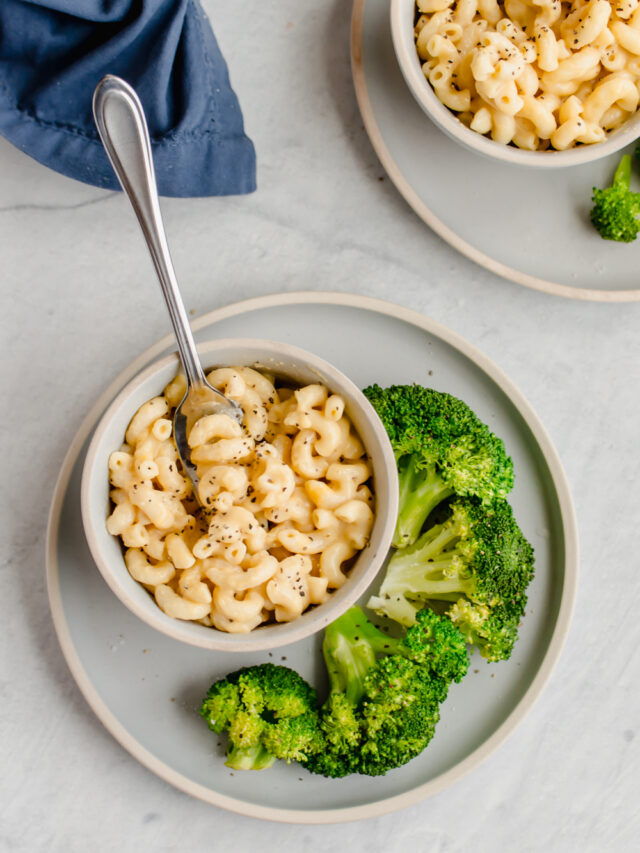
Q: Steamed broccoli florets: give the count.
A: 5